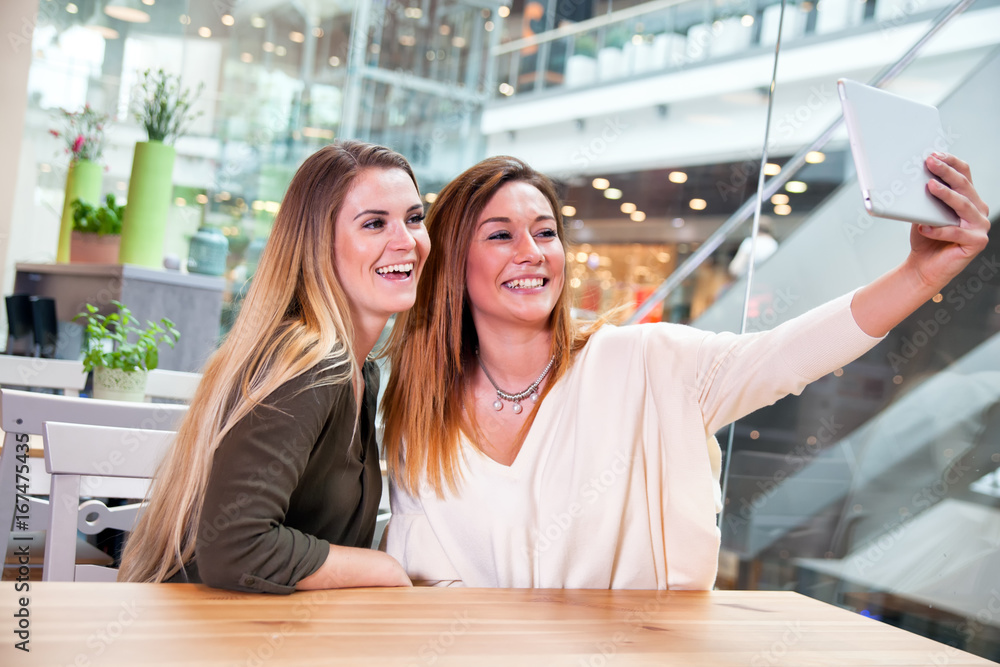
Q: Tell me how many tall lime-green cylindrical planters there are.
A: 2